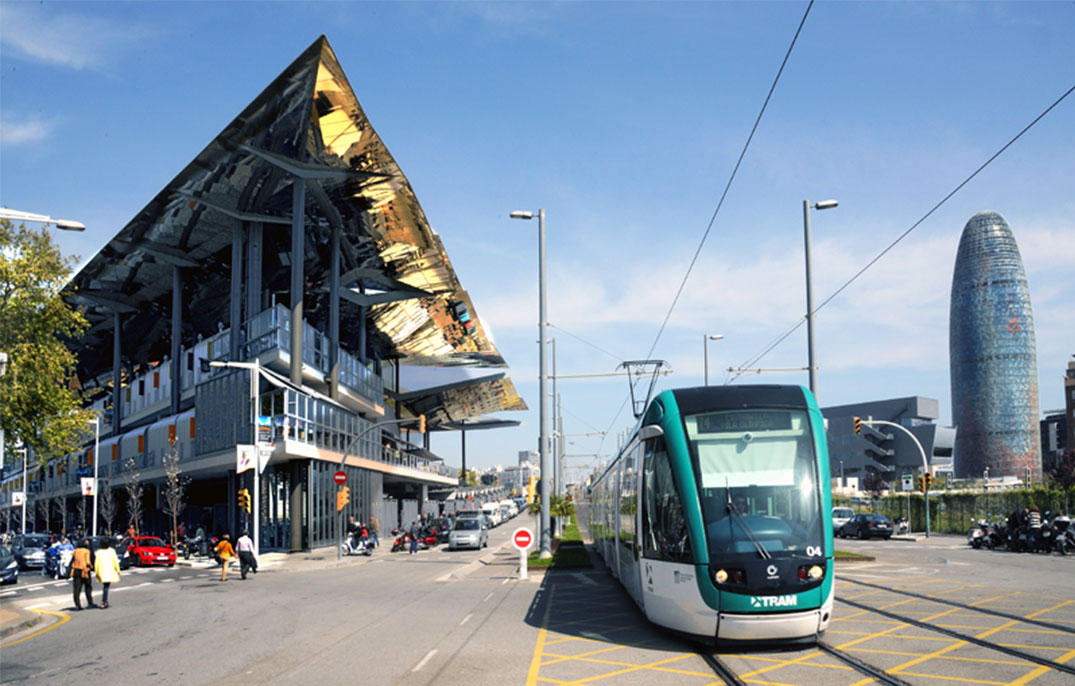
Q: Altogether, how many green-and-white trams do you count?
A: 1